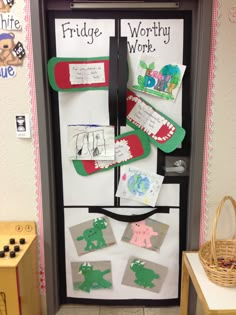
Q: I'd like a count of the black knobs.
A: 6